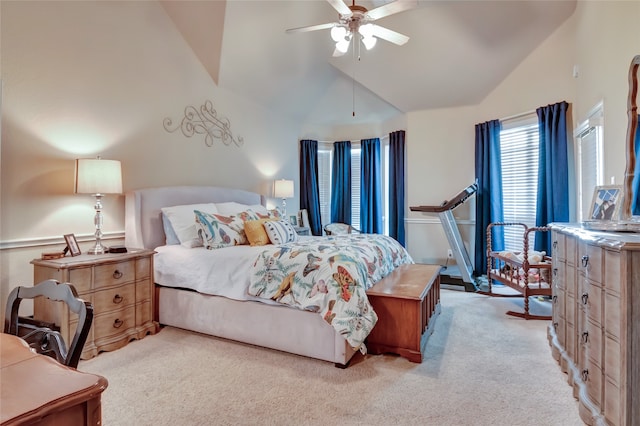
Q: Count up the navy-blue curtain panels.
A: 6